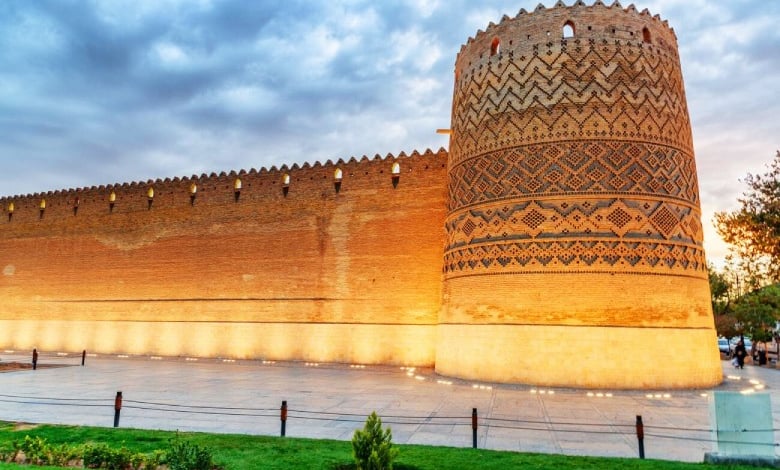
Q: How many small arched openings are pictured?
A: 13